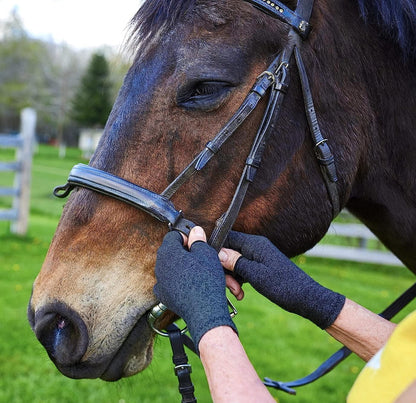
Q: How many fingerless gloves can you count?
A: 2